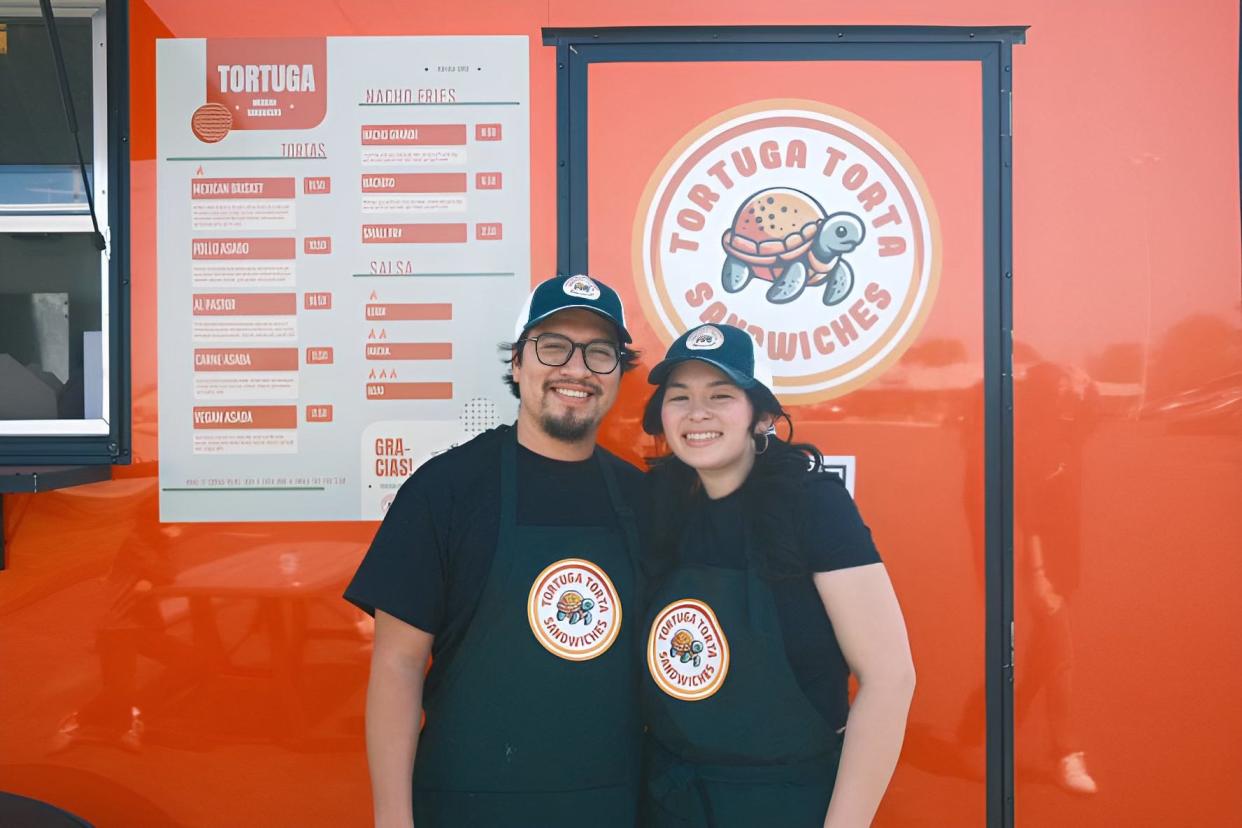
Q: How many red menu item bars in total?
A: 11